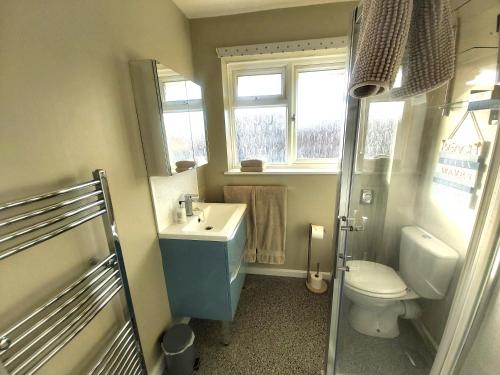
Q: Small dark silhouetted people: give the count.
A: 0